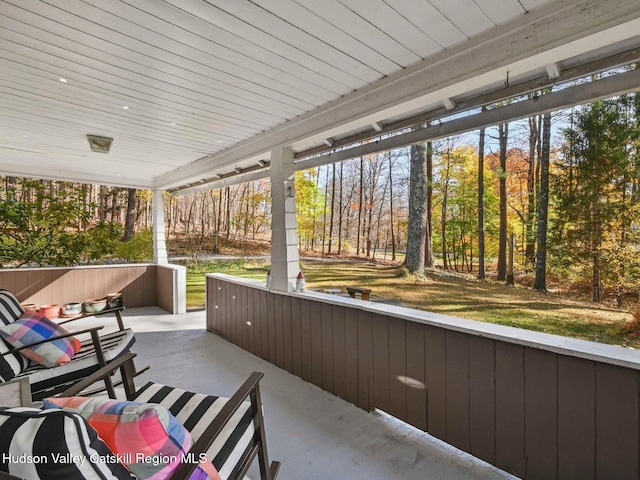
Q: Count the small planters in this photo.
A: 5